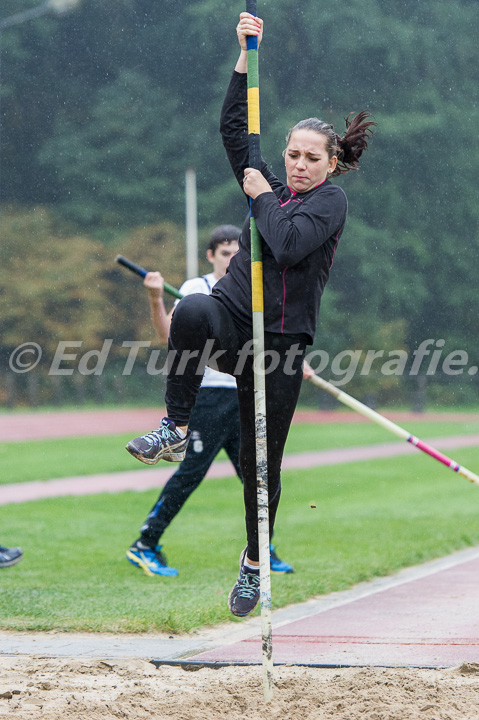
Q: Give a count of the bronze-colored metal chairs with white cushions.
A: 0